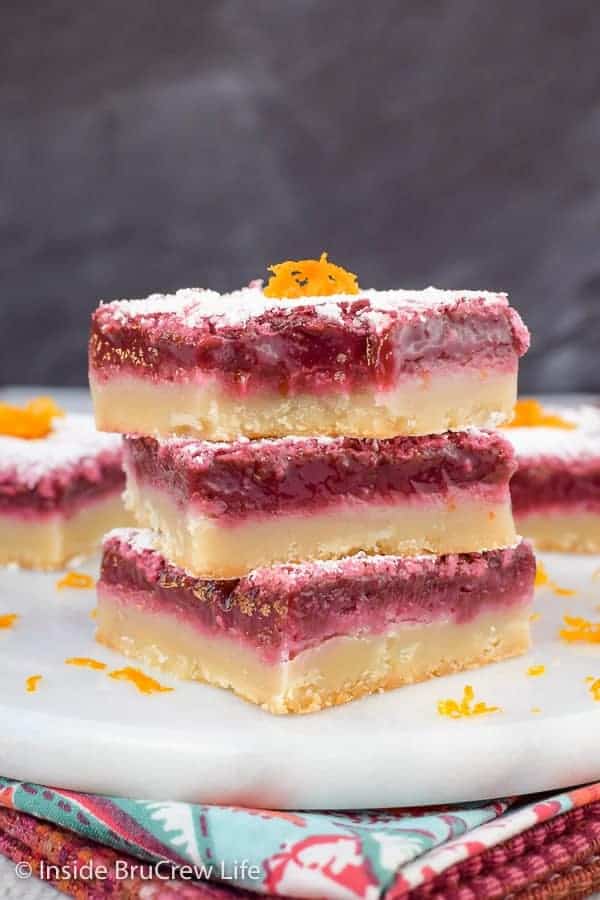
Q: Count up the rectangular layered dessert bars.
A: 5